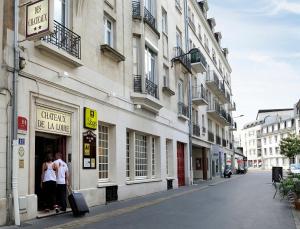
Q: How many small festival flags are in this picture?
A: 0